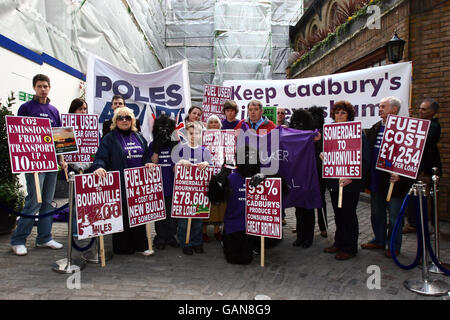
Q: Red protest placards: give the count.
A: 10